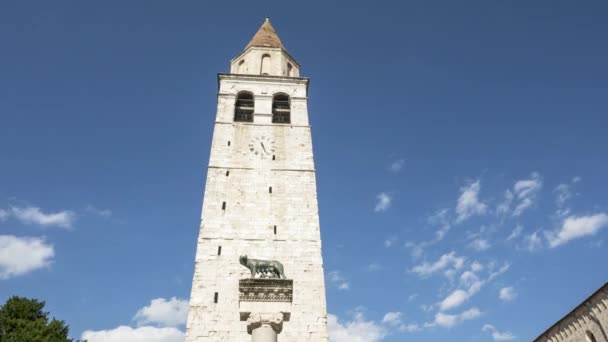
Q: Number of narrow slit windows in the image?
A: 8